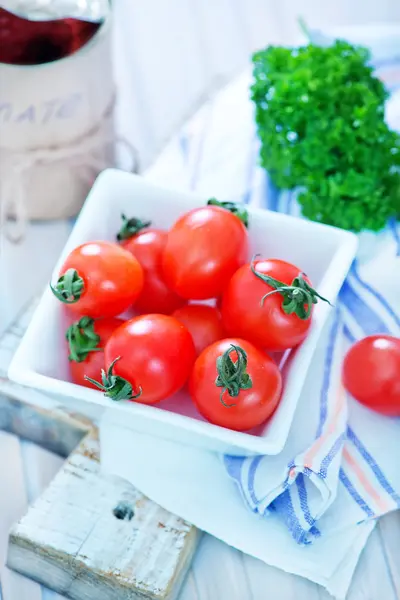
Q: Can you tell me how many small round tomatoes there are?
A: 9